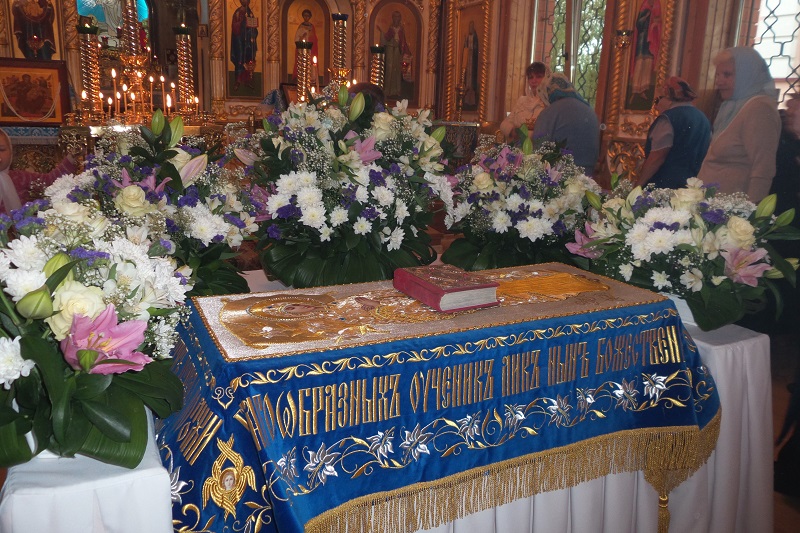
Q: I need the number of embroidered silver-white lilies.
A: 11